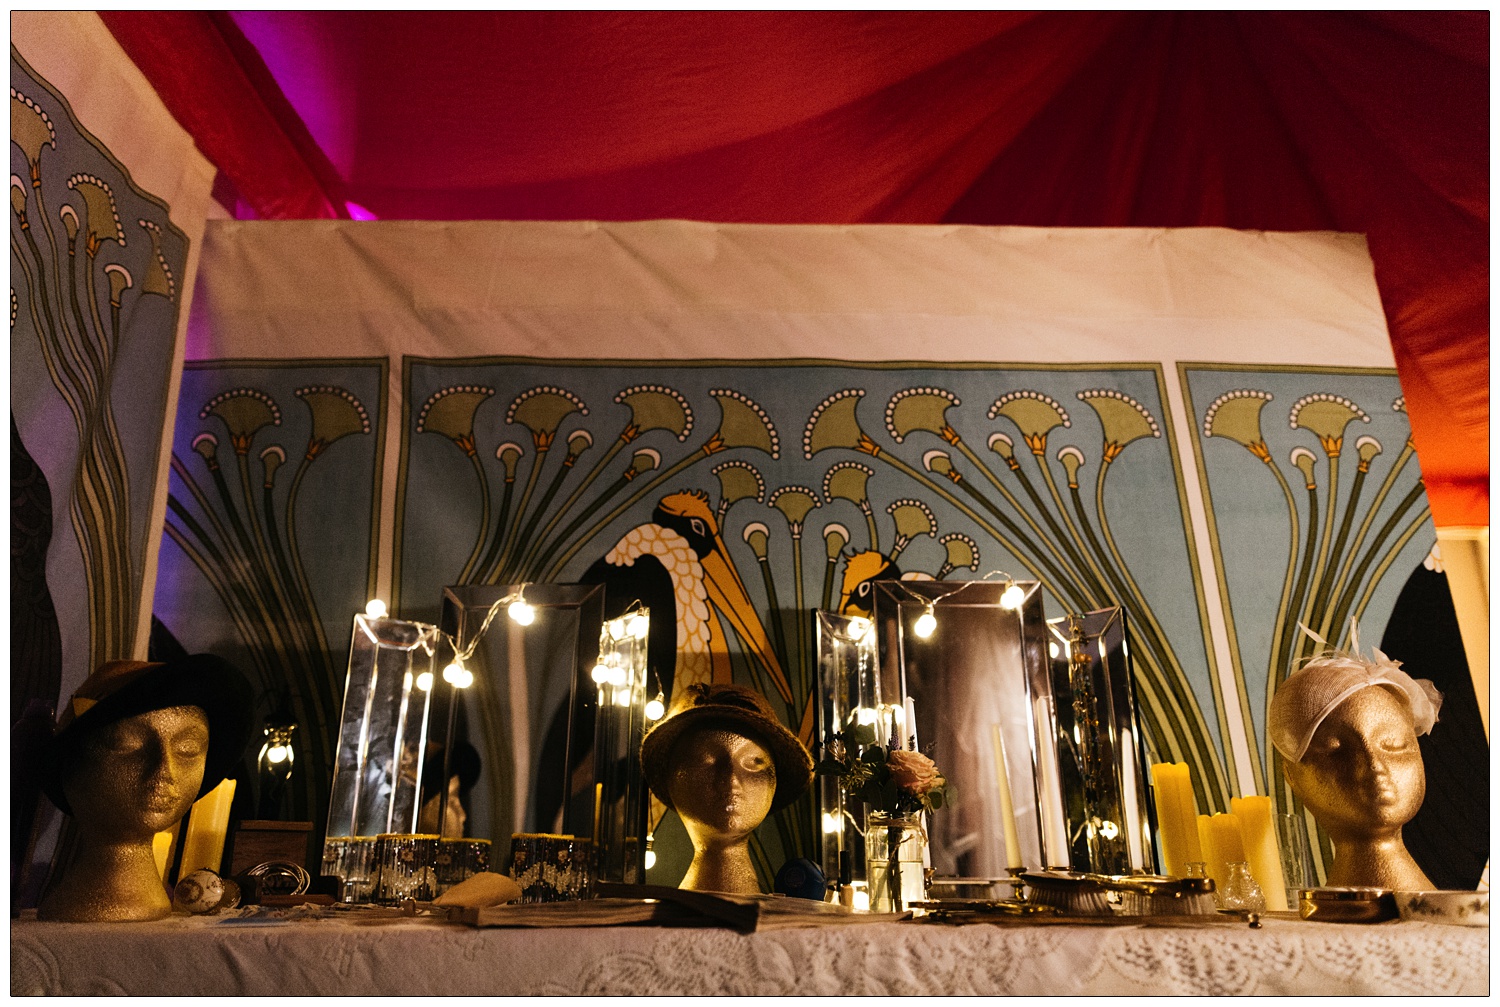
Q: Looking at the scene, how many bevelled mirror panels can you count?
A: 6